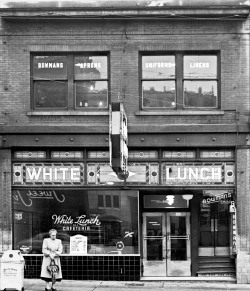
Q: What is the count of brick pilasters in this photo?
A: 2